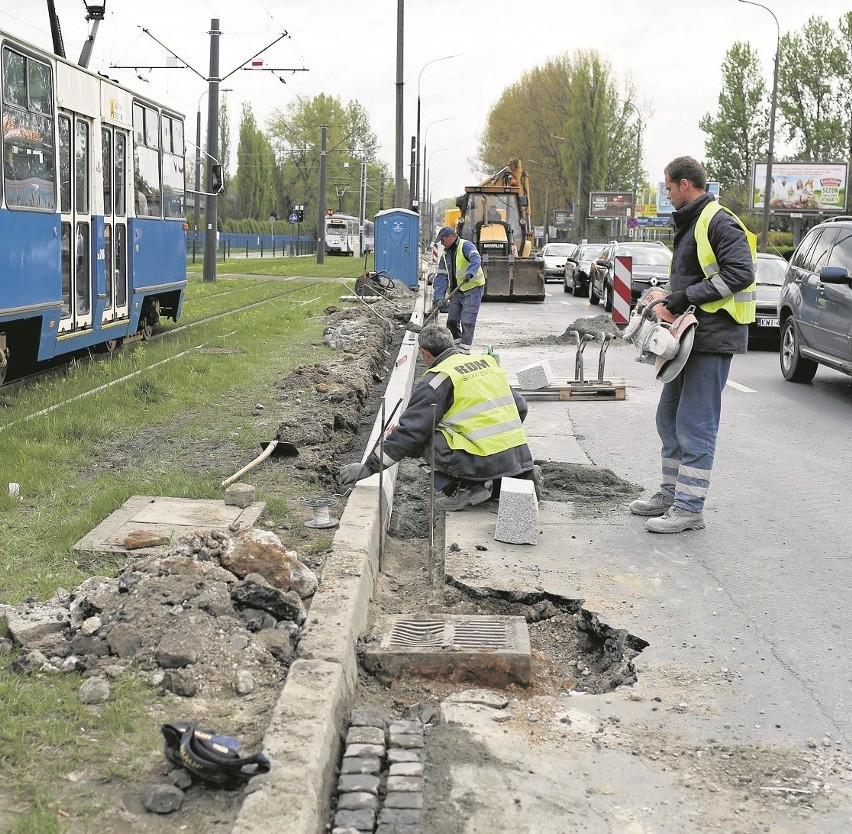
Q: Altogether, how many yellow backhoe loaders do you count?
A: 1